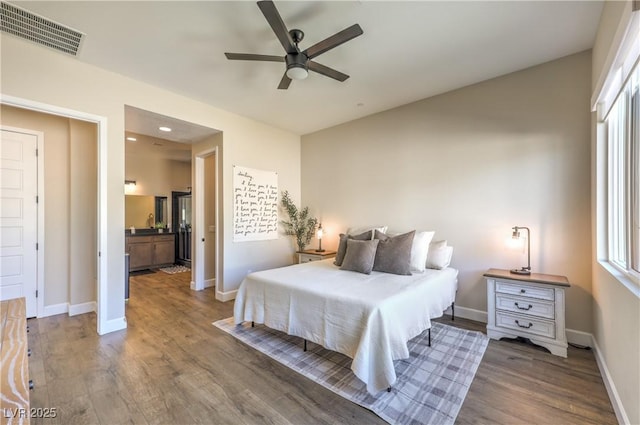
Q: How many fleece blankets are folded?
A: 0